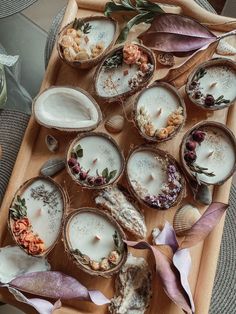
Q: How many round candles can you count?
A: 9